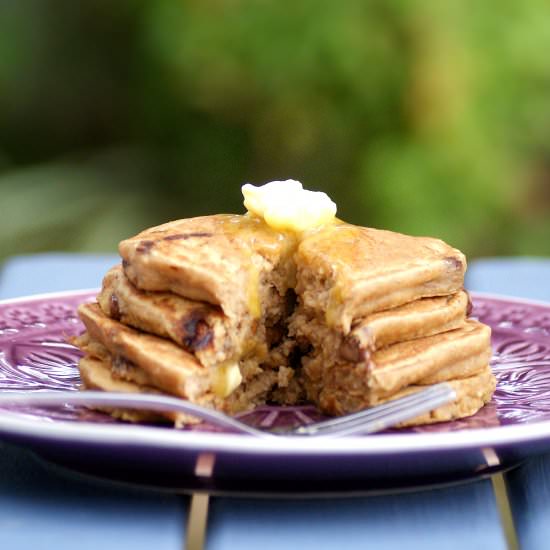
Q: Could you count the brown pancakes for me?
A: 4